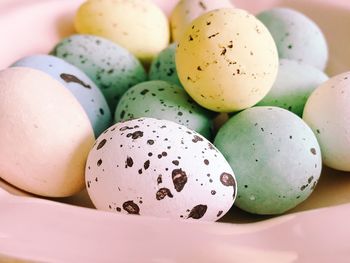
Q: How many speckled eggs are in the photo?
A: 12